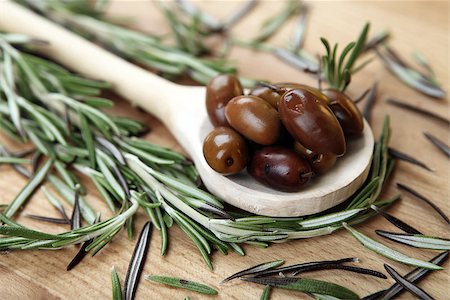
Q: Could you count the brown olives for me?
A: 9